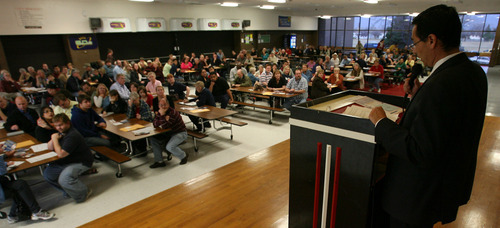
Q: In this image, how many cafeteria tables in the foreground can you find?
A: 4